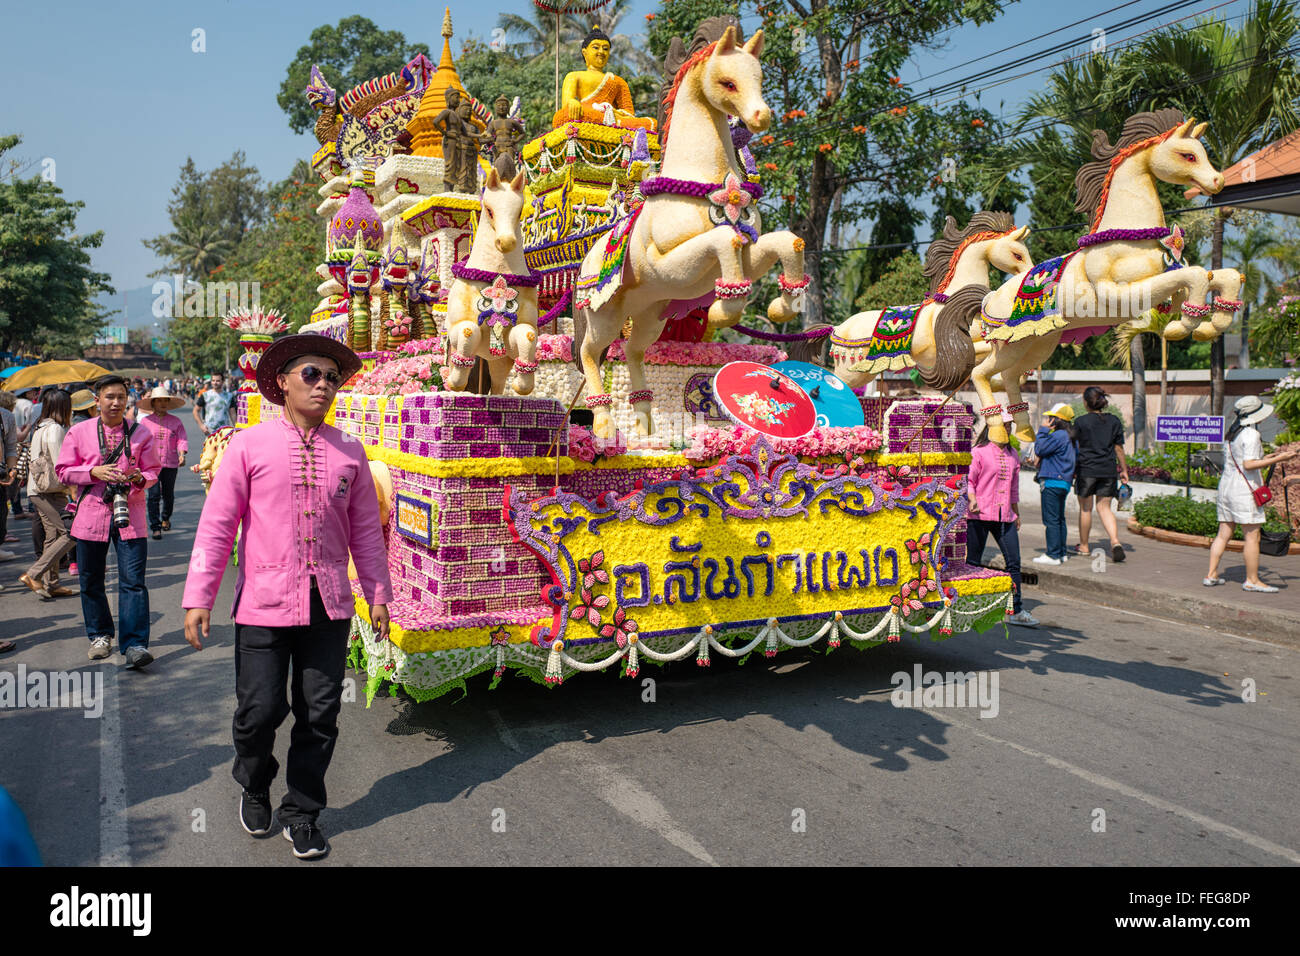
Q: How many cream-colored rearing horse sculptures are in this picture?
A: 4